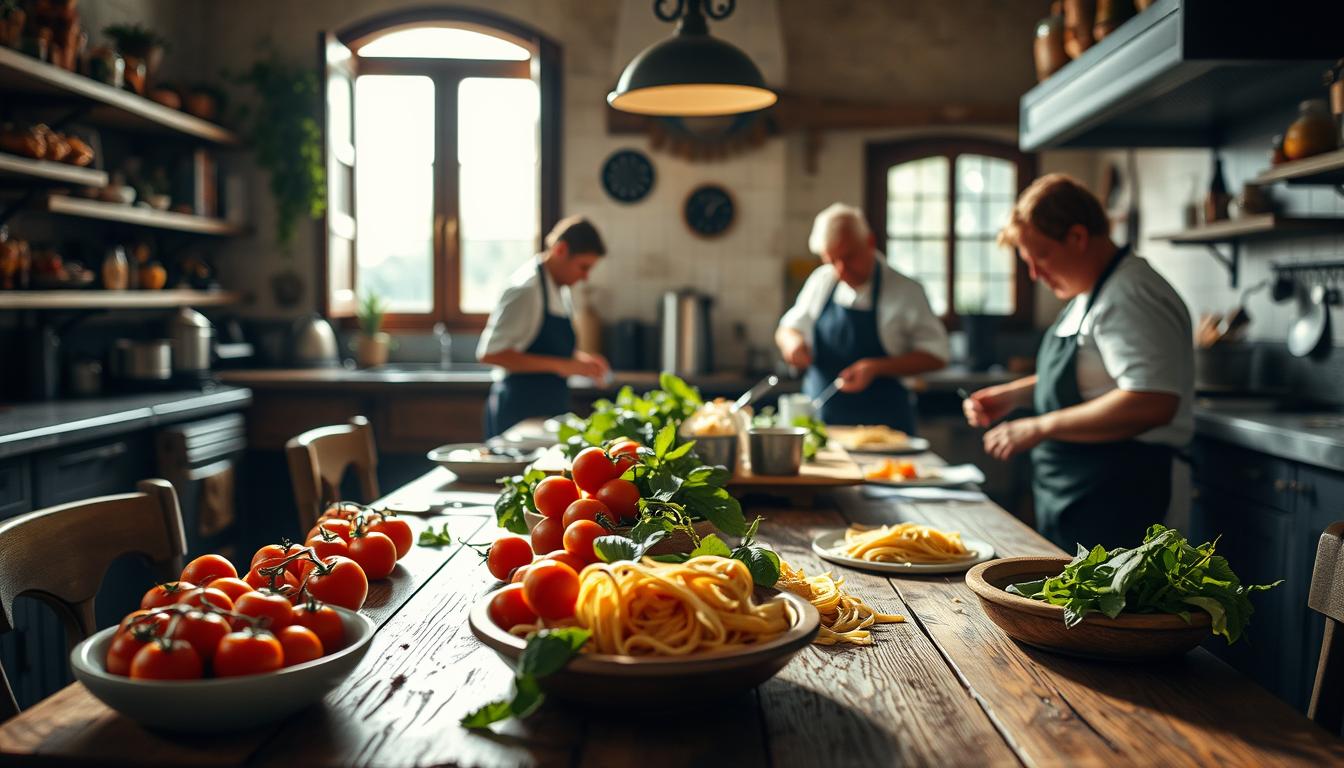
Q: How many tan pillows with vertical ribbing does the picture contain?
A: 0